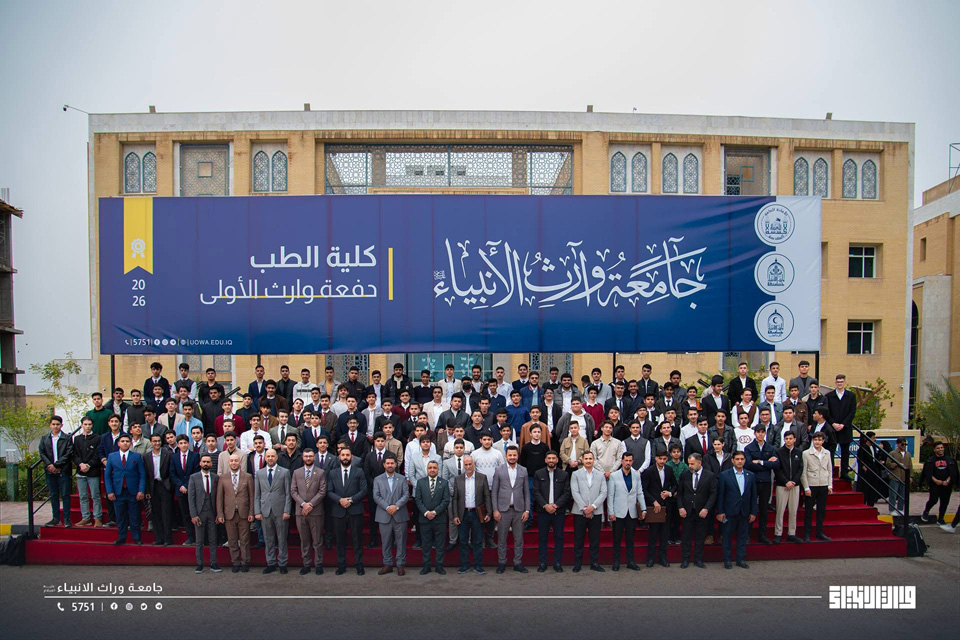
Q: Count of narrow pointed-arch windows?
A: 12